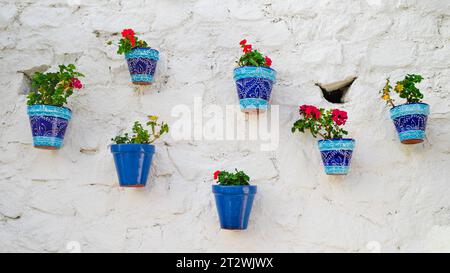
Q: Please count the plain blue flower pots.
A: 2